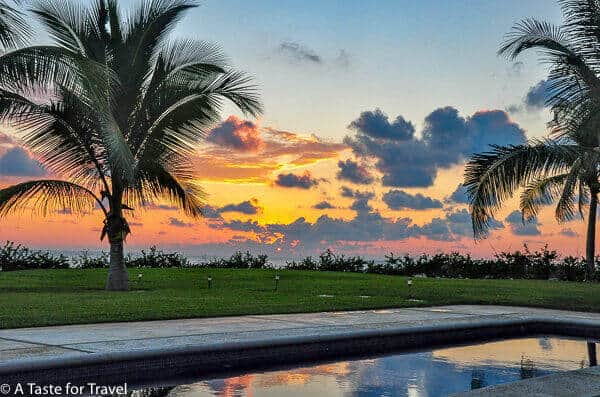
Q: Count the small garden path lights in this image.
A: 4